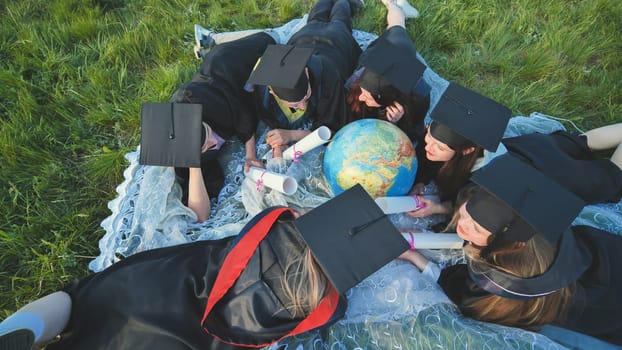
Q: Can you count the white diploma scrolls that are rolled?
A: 4